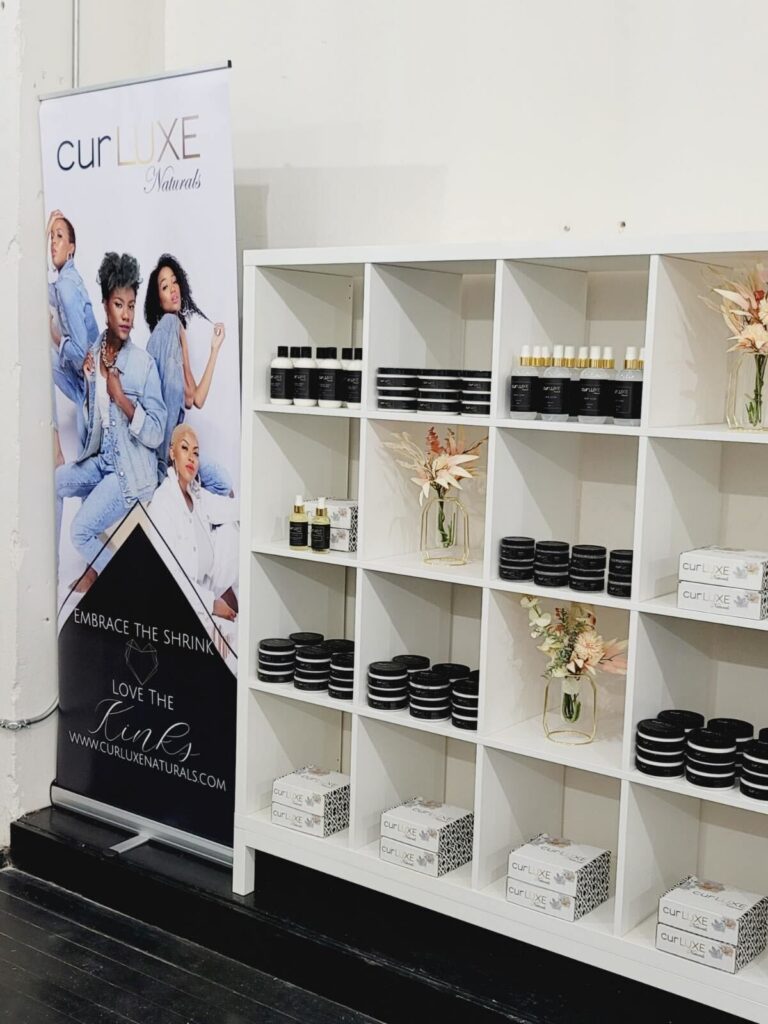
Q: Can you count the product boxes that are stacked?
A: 12